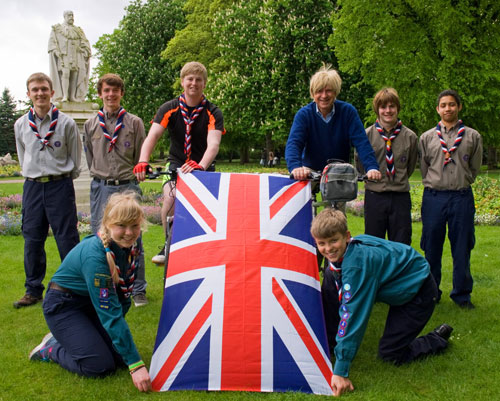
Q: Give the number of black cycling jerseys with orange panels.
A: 1